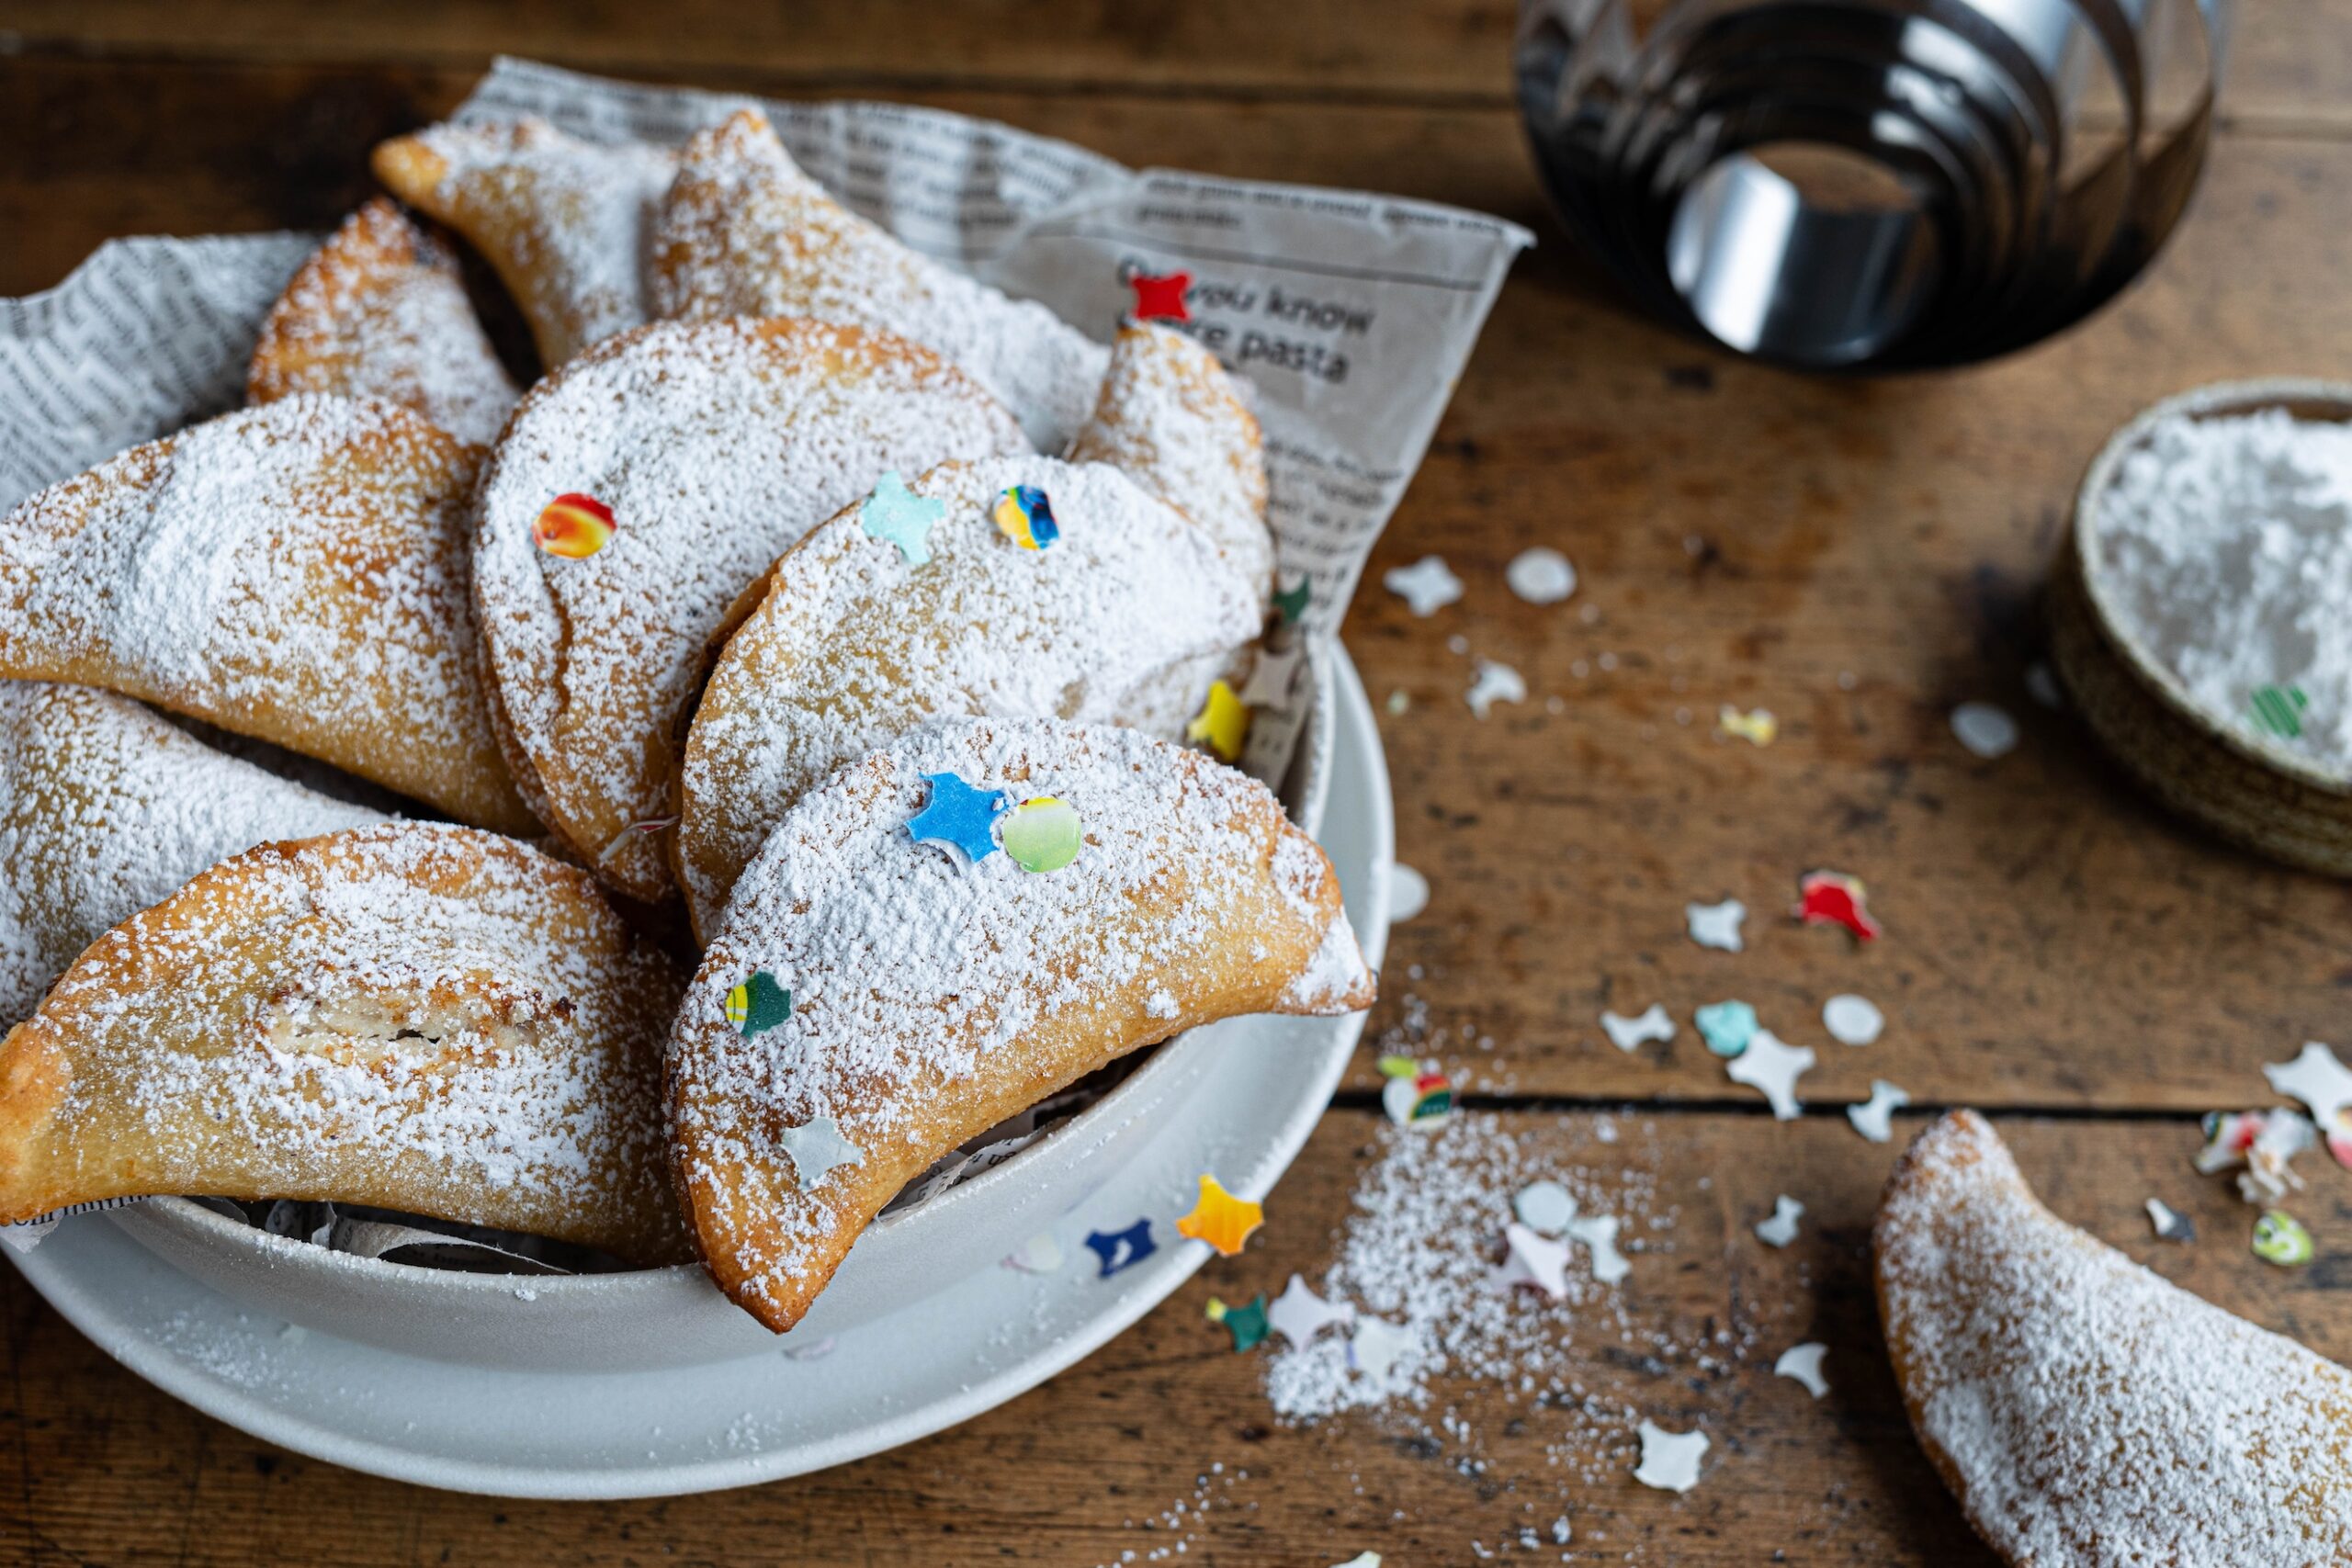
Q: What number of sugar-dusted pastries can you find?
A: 11